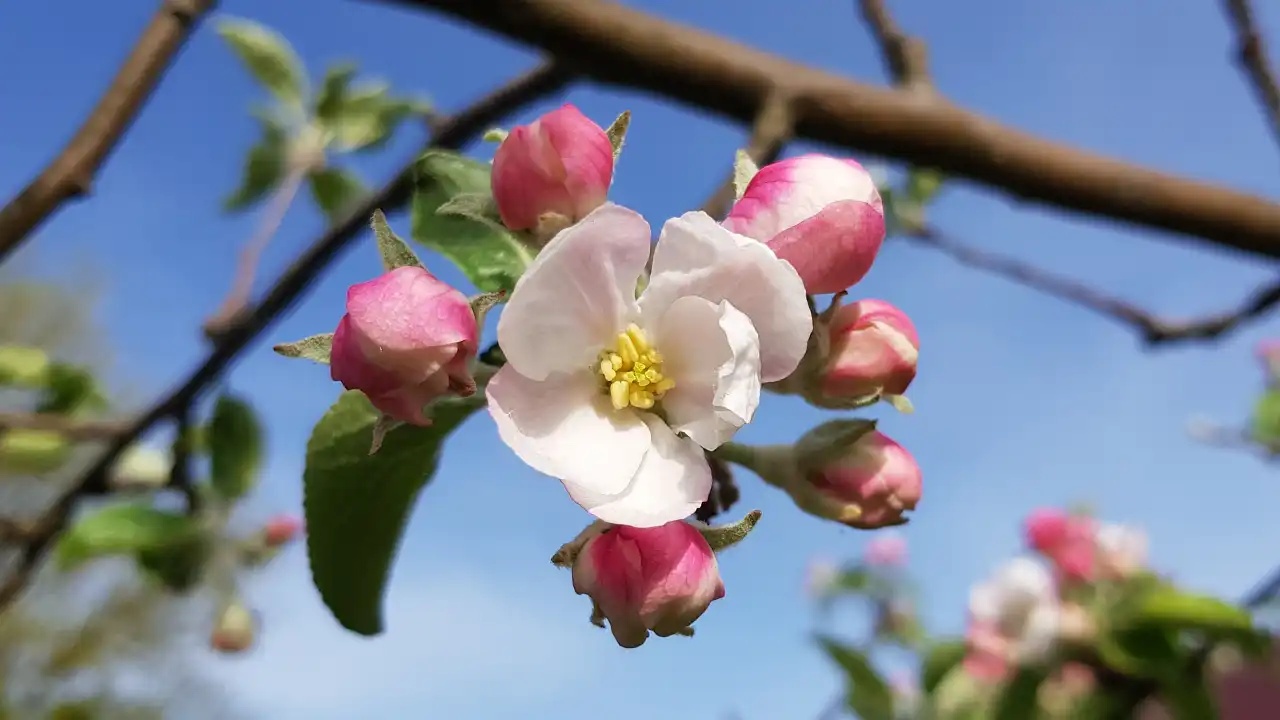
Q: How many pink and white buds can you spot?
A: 6